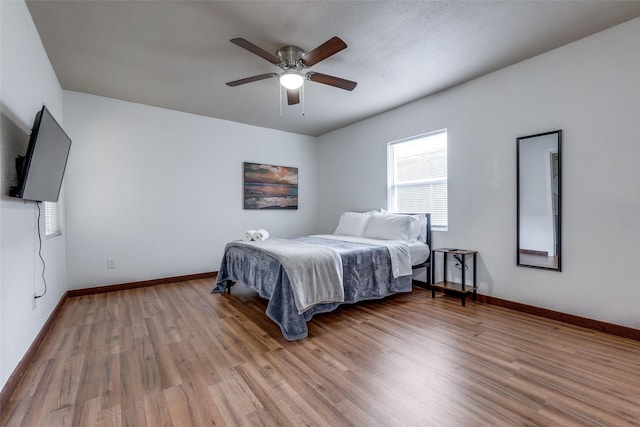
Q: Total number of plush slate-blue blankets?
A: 1